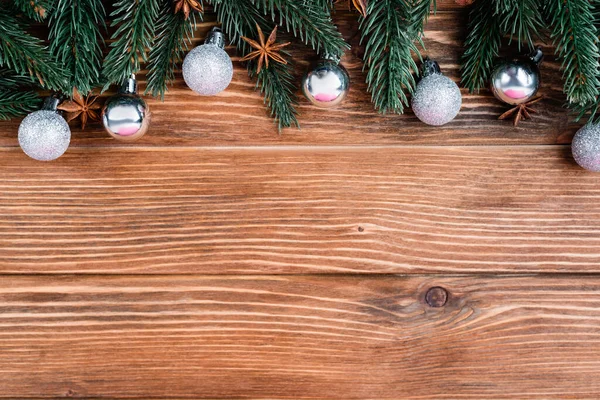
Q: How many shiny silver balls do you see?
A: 3